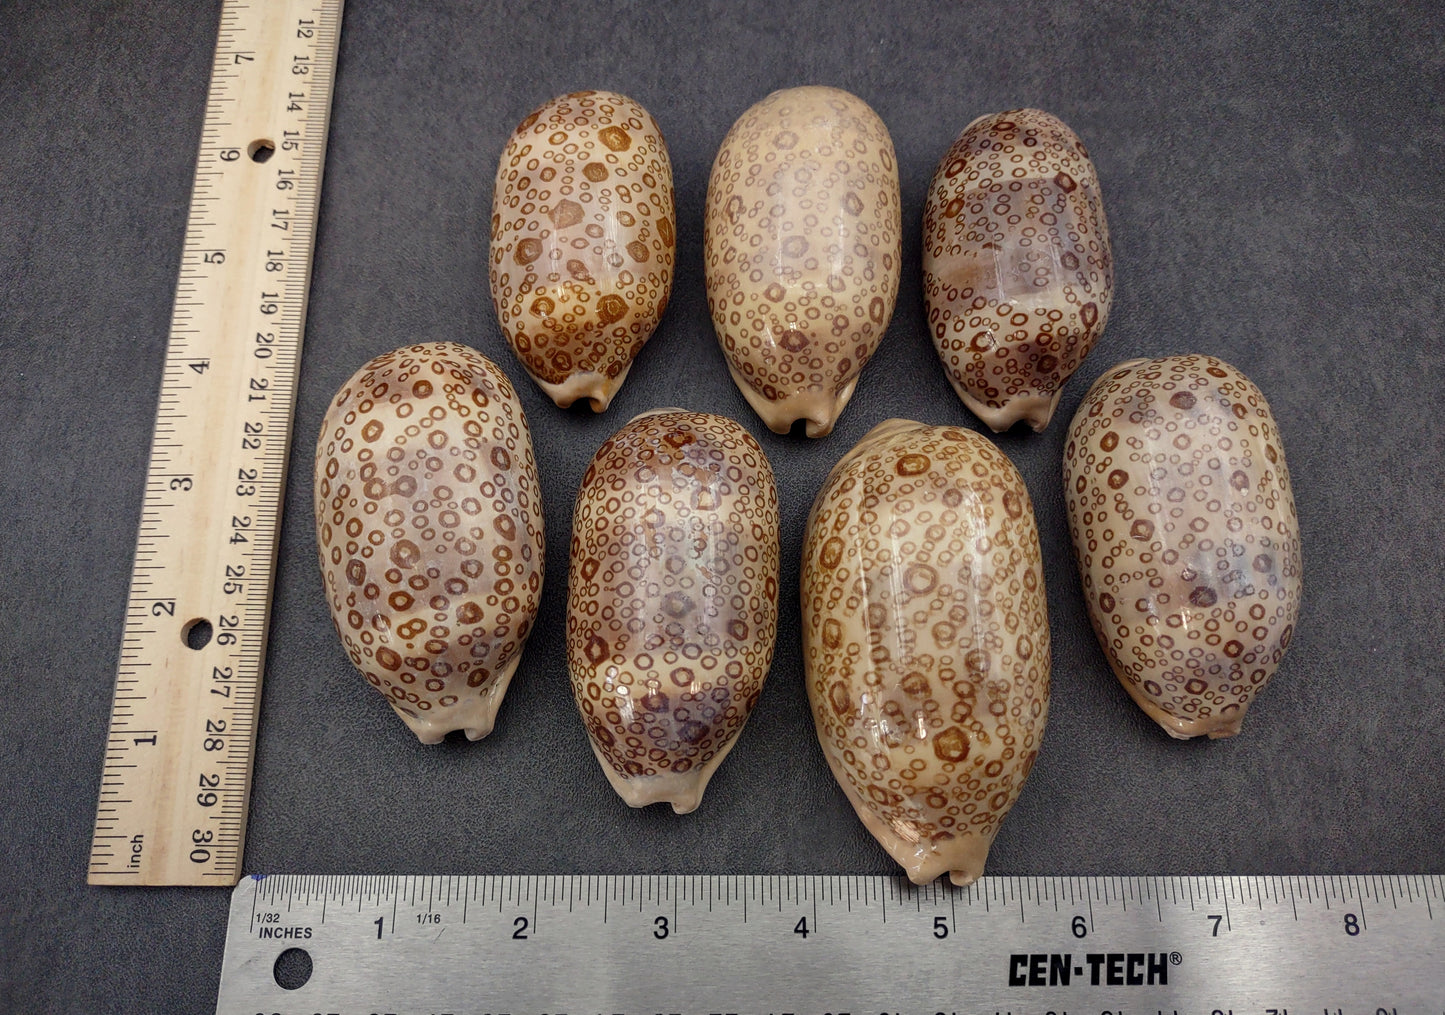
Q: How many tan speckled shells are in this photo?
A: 7